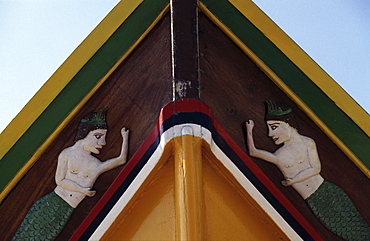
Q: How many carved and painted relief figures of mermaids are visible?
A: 2